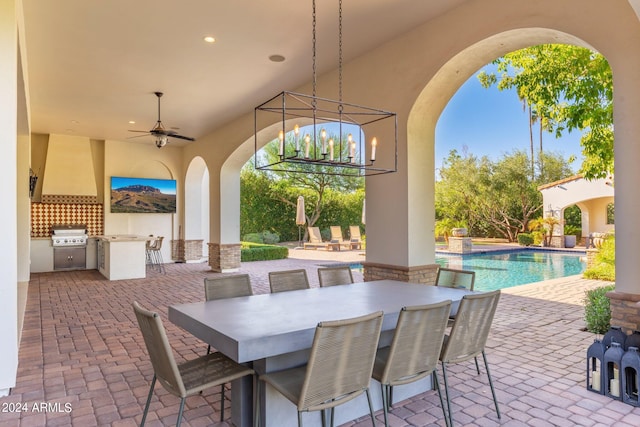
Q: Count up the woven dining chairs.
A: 8